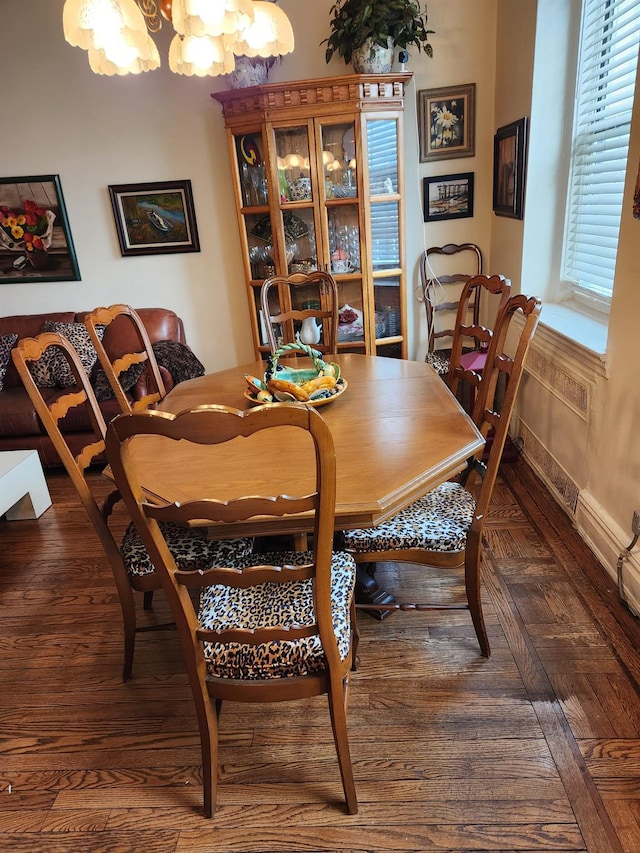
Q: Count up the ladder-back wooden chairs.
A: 7